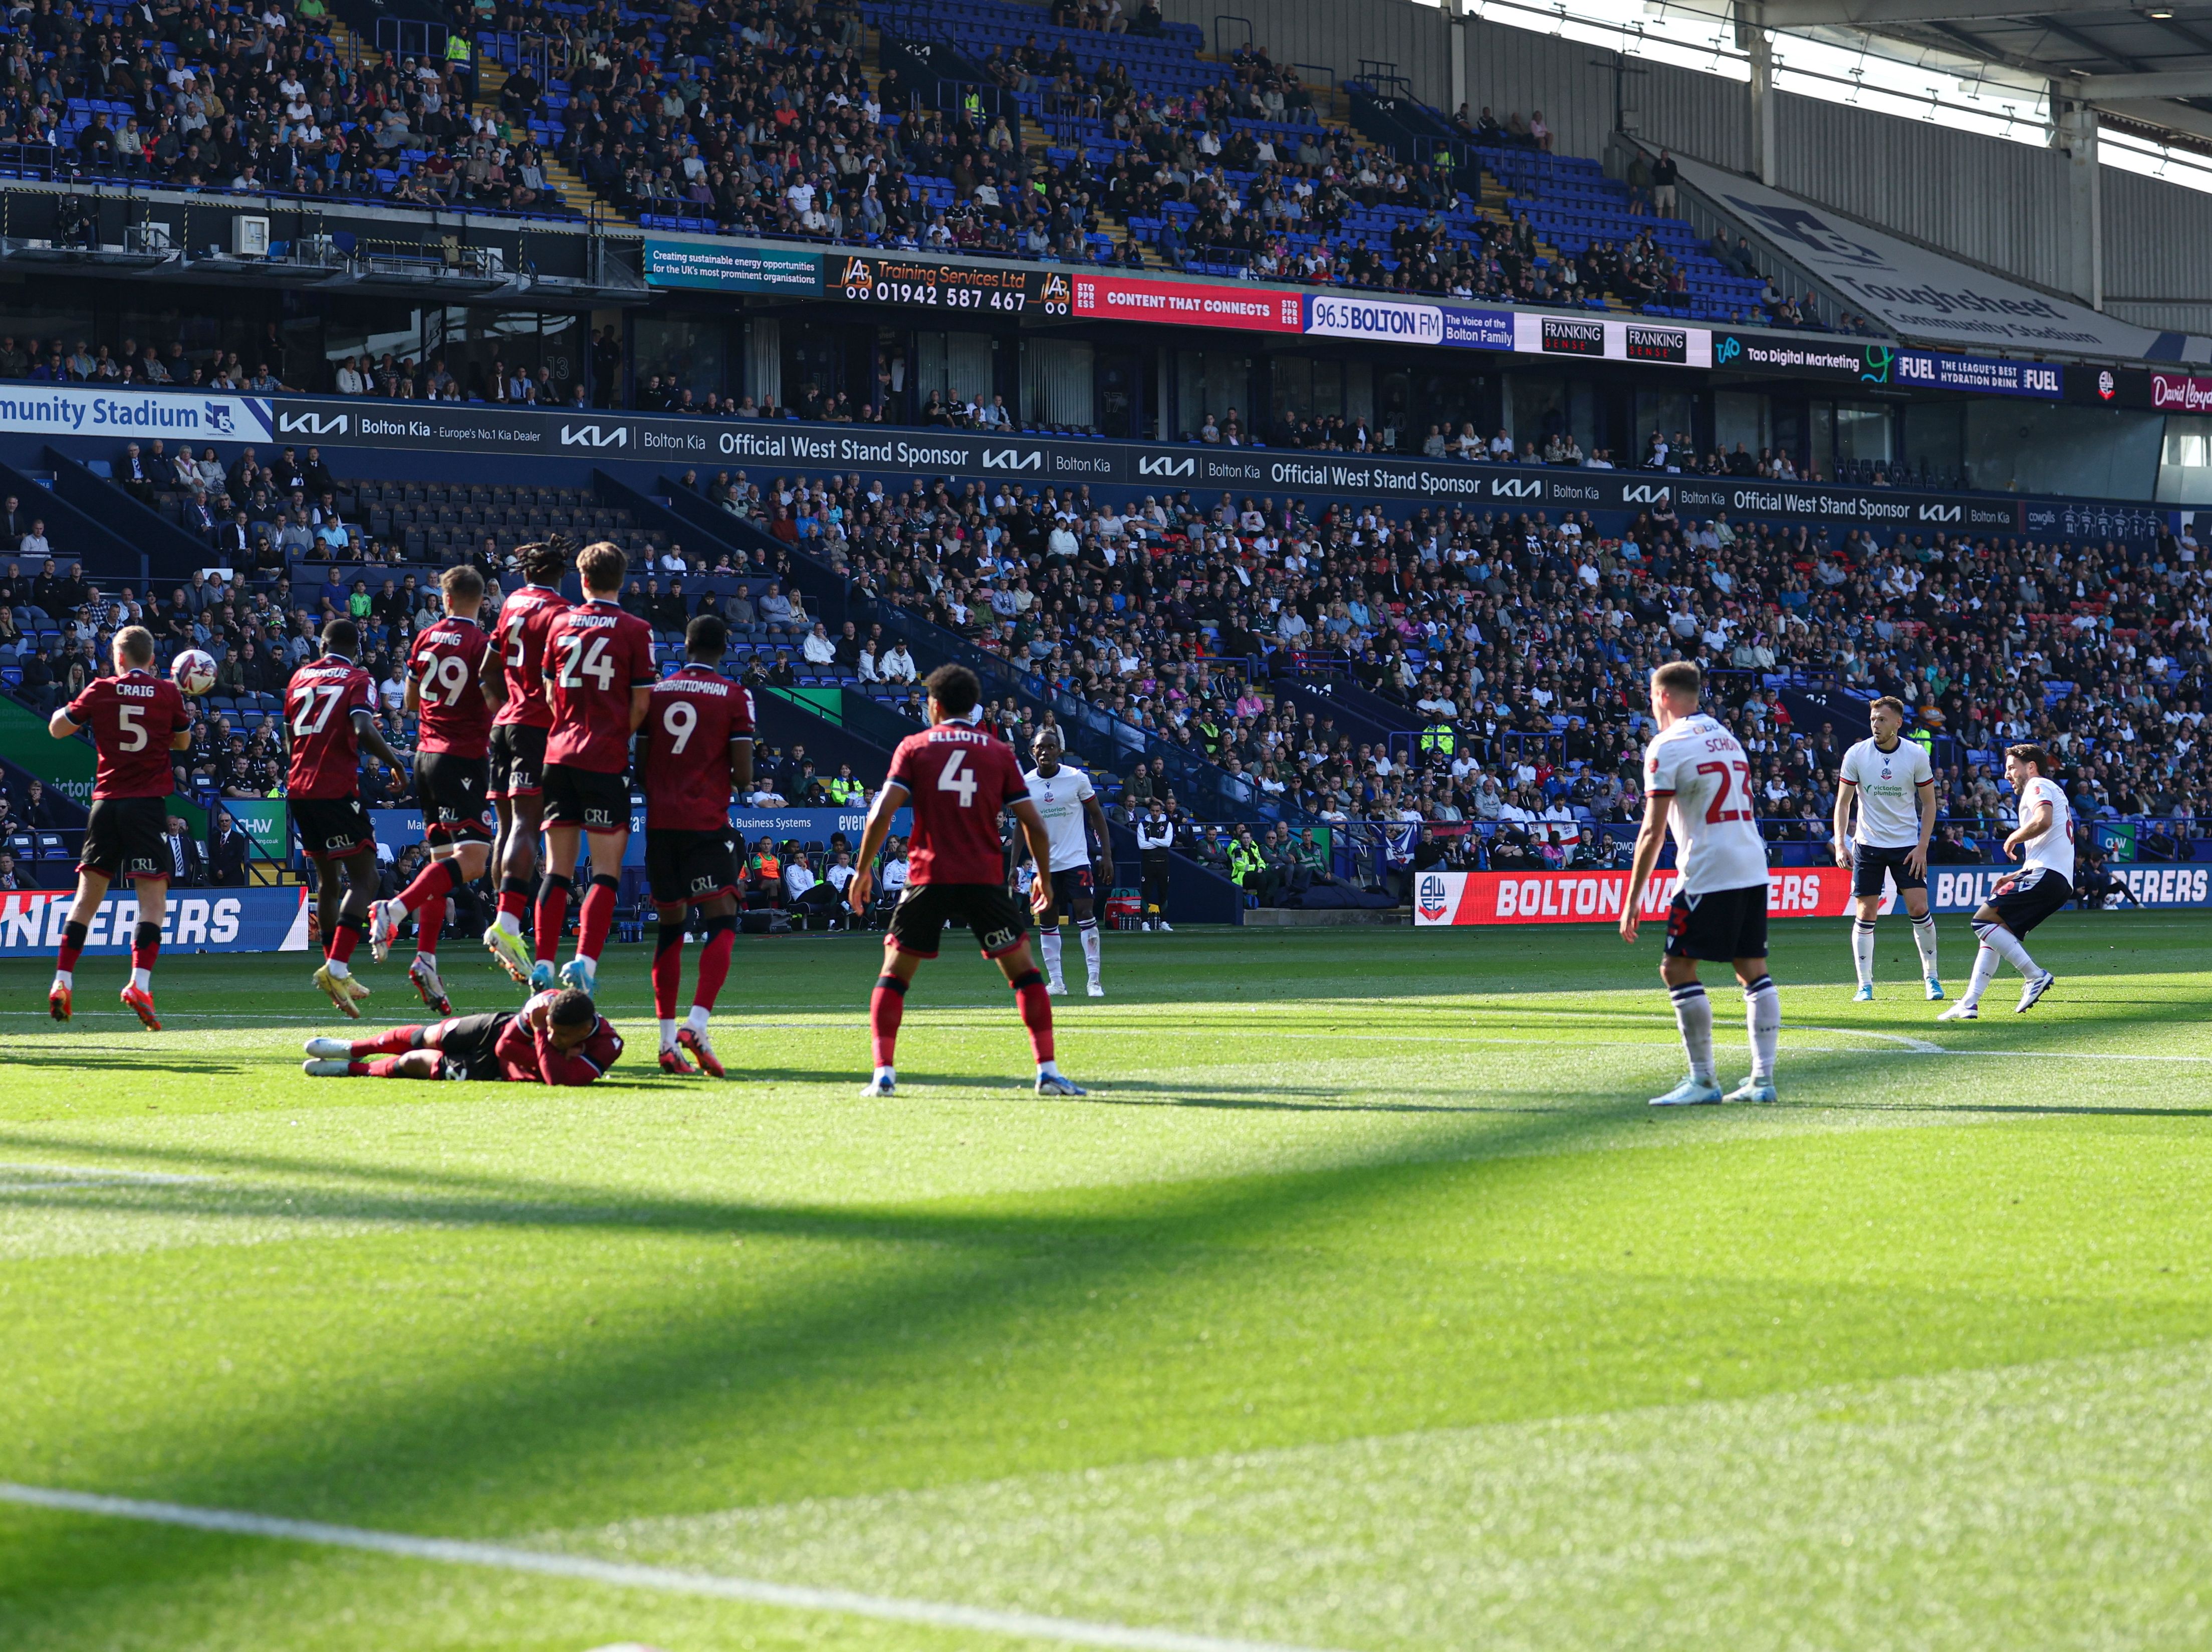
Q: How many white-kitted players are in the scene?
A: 4